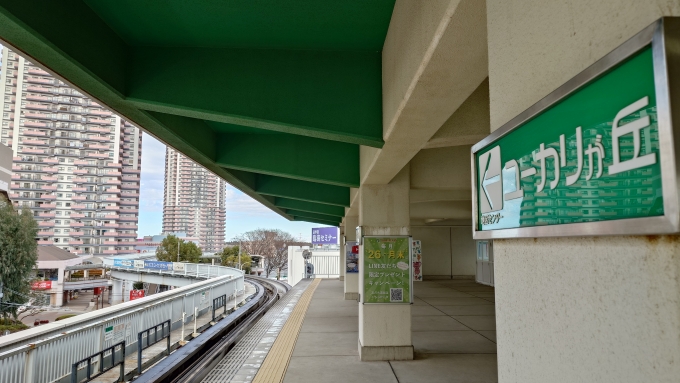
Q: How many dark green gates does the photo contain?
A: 3